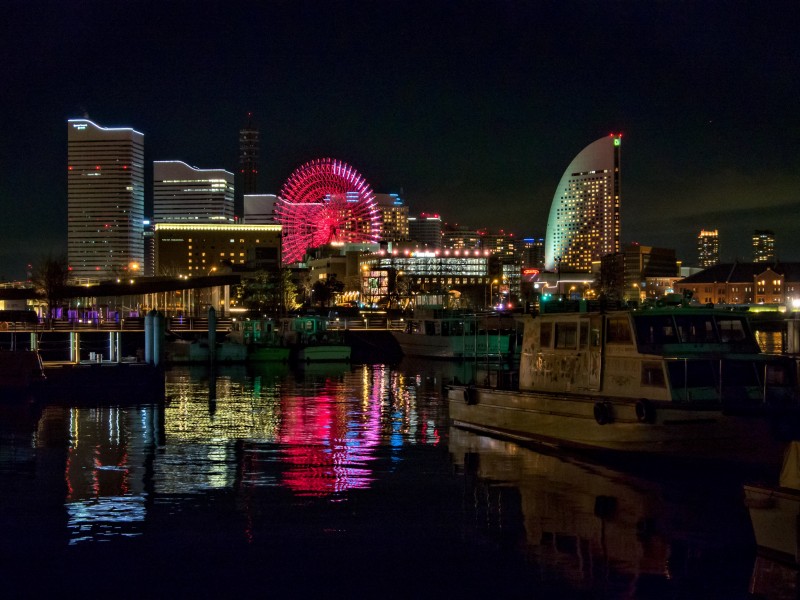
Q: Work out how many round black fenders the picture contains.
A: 3